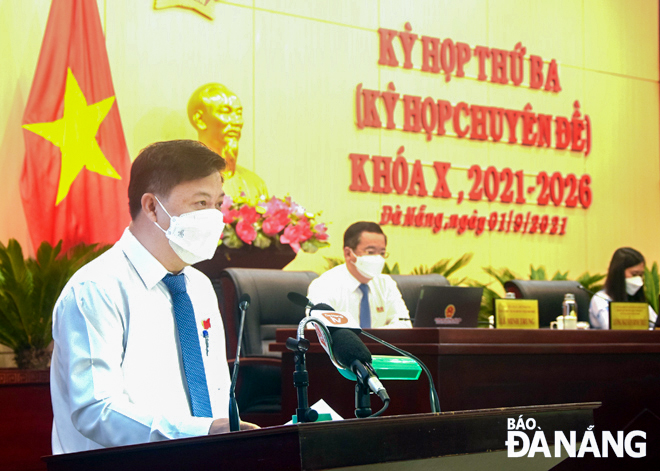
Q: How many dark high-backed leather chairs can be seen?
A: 3